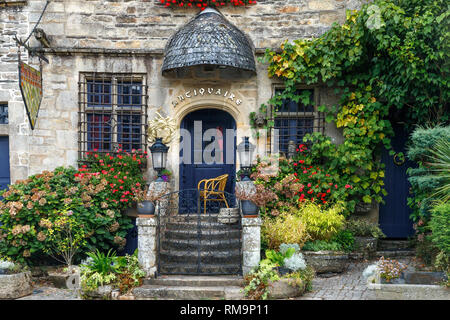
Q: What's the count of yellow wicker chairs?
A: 1